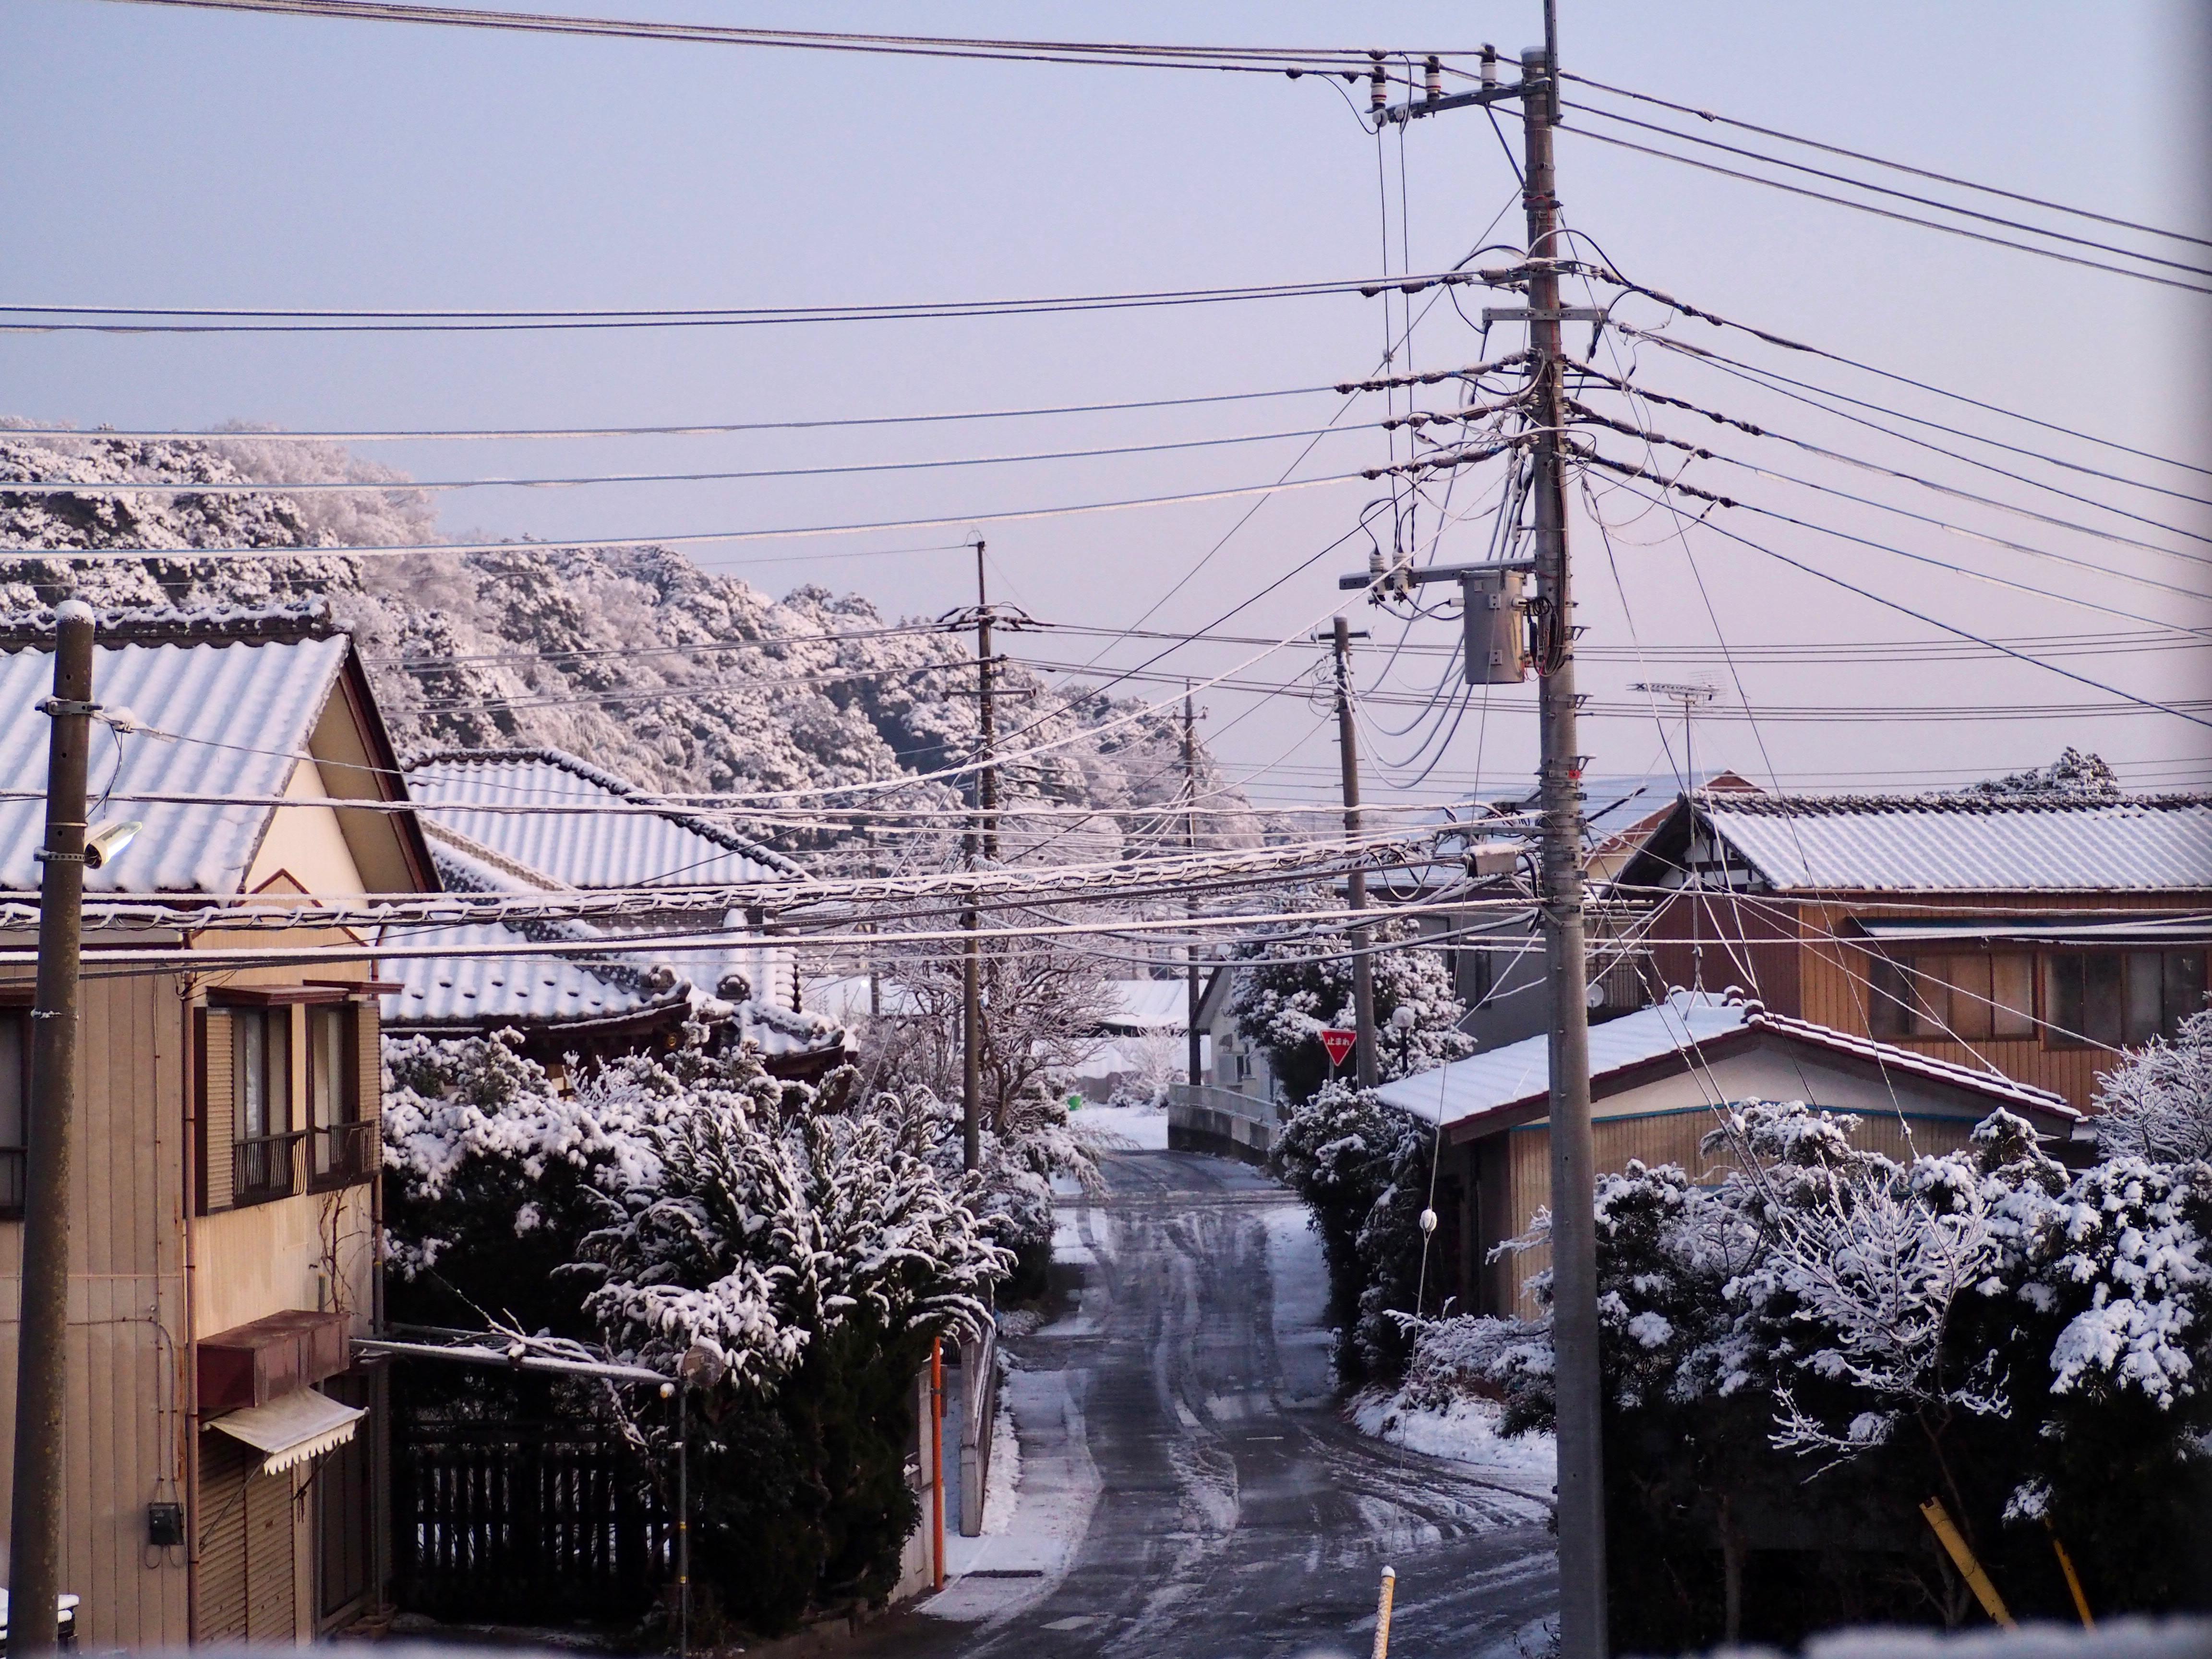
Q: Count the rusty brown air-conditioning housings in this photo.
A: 1